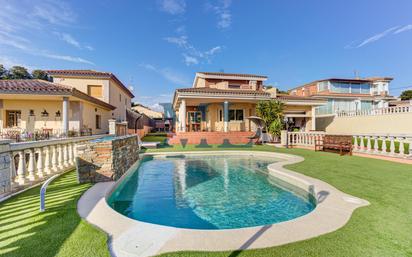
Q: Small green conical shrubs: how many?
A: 0